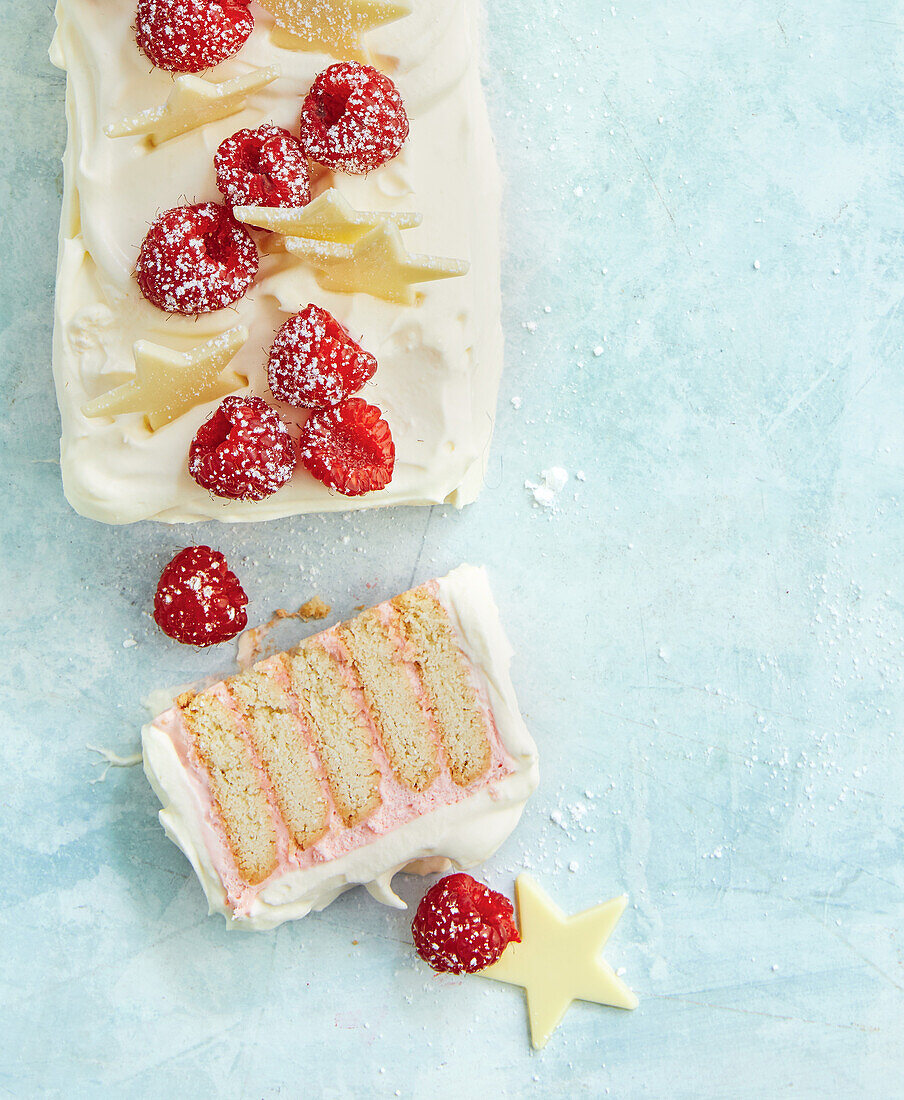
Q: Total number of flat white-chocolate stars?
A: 6